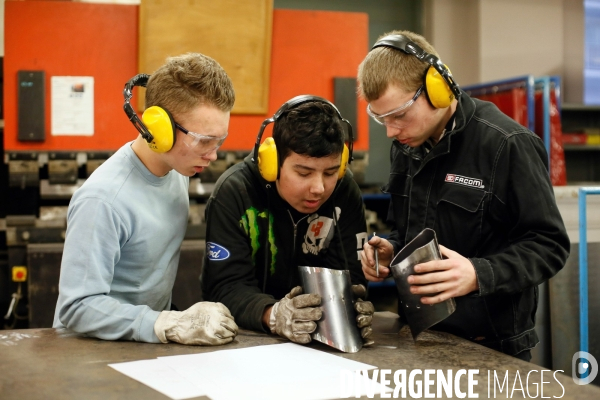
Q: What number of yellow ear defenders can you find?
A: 3